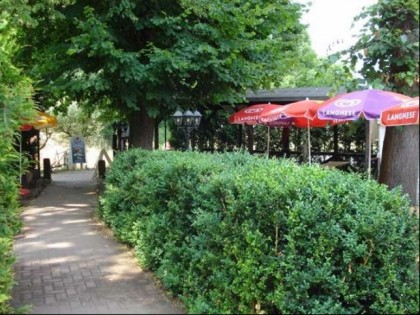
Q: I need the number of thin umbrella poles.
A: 3